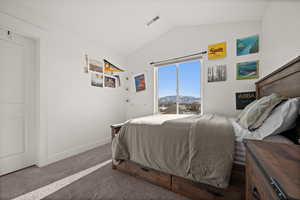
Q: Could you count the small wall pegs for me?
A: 3